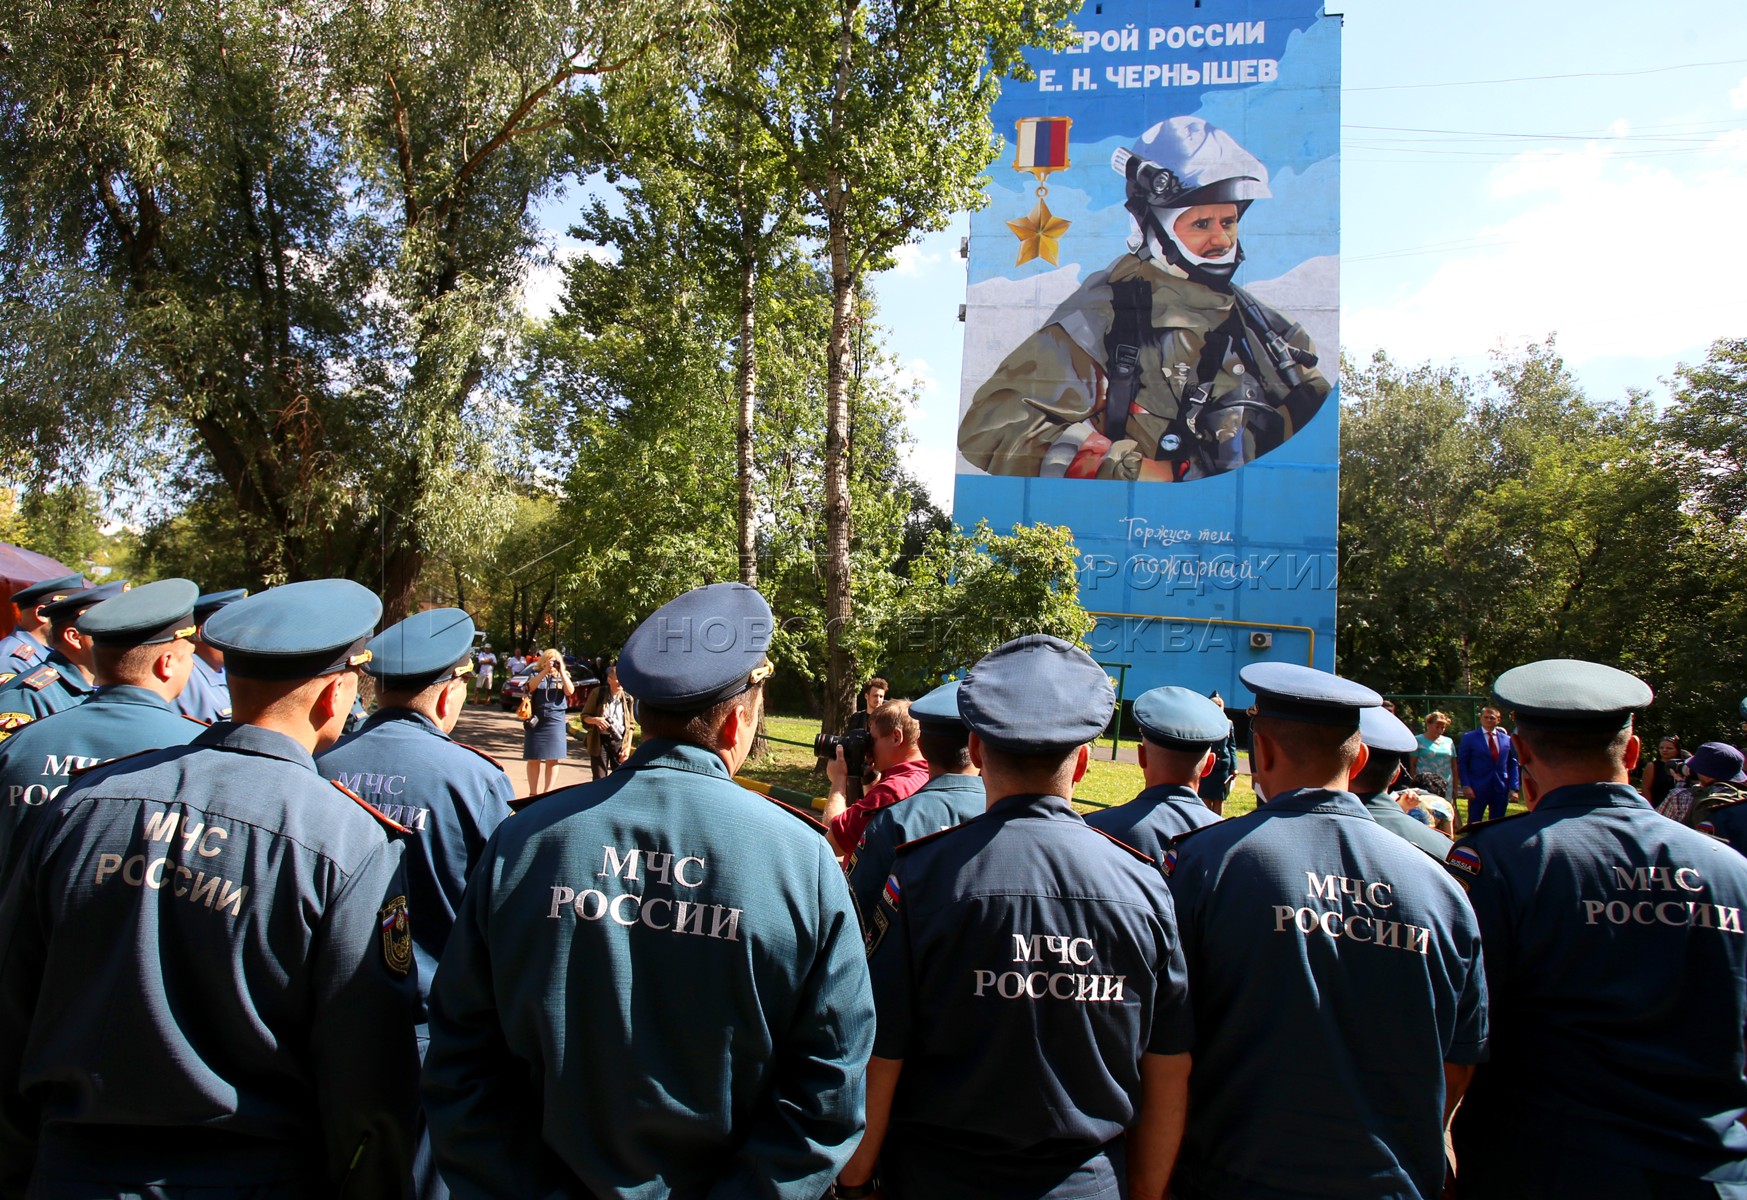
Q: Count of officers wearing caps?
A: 13